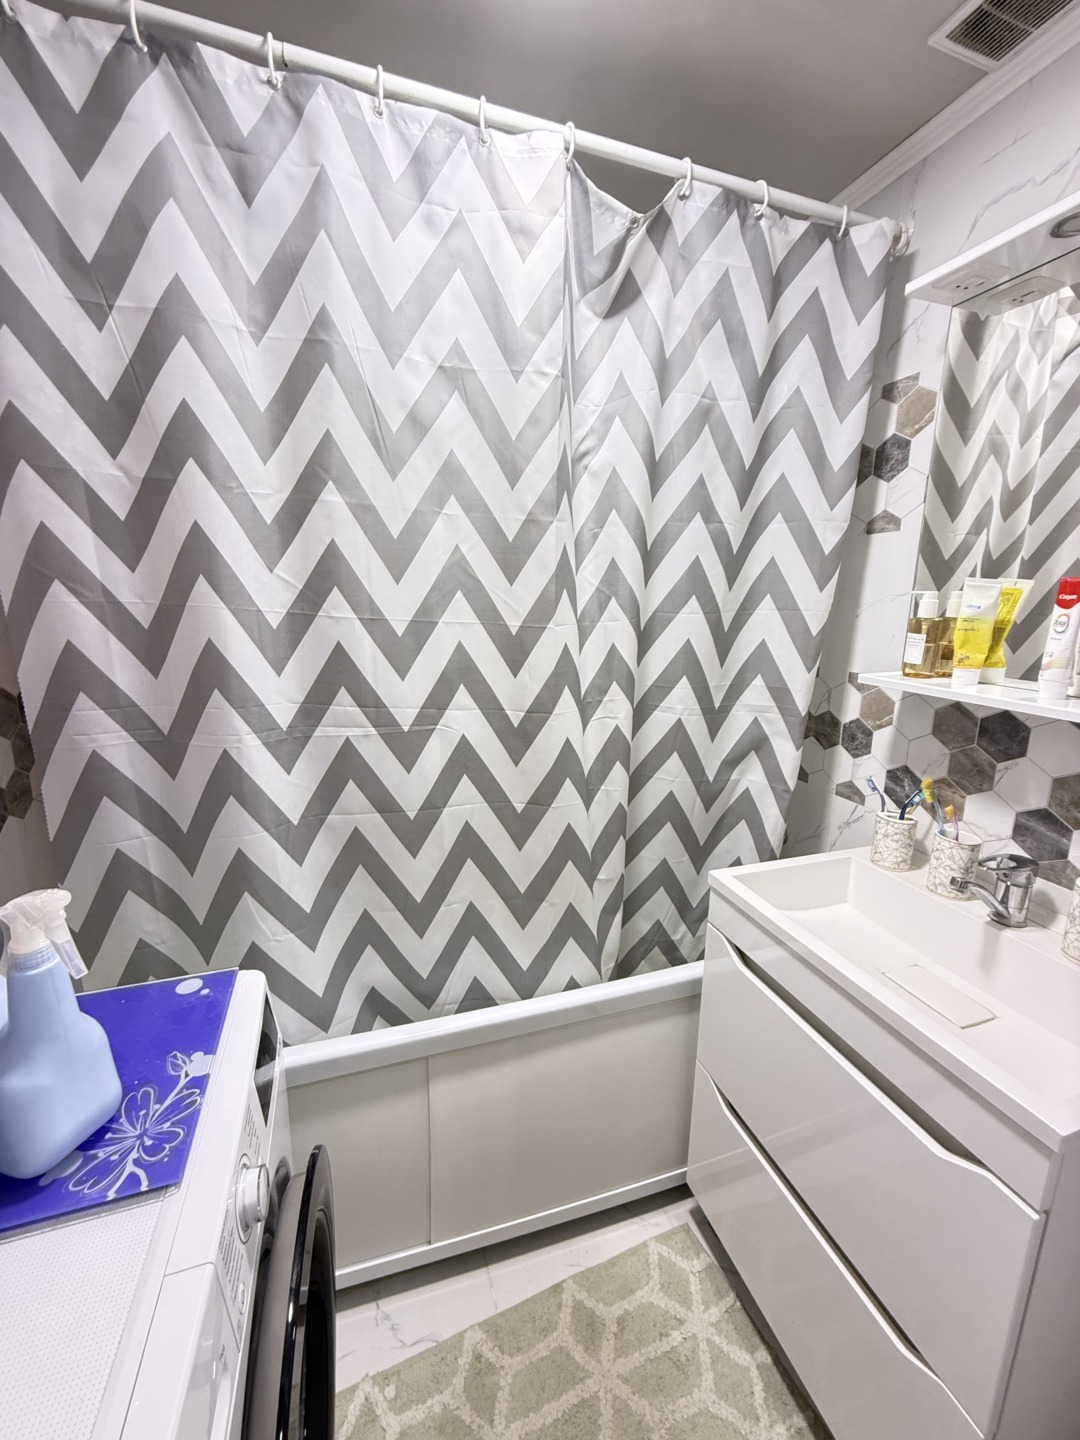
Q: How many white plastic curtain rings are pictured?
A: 9